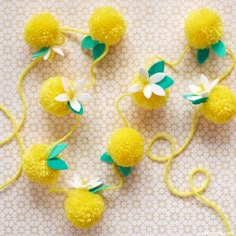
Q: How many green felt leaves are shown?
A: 14